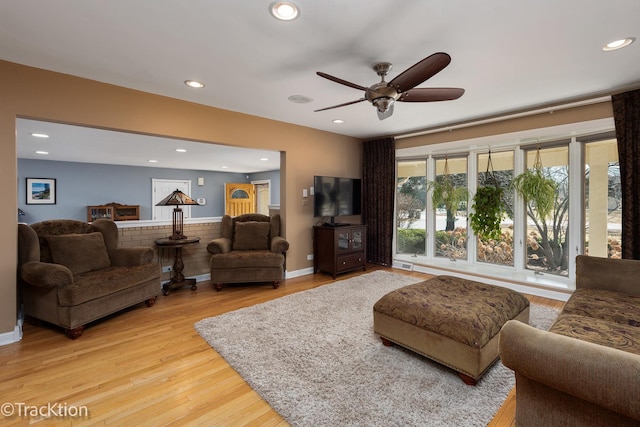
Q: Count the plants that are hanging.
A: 3